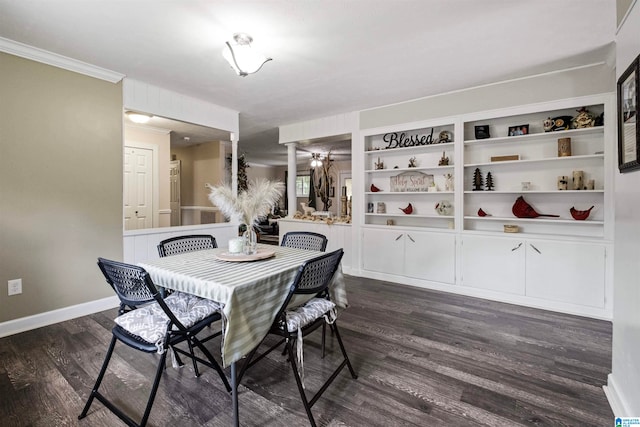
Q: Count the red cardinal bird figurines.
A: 5